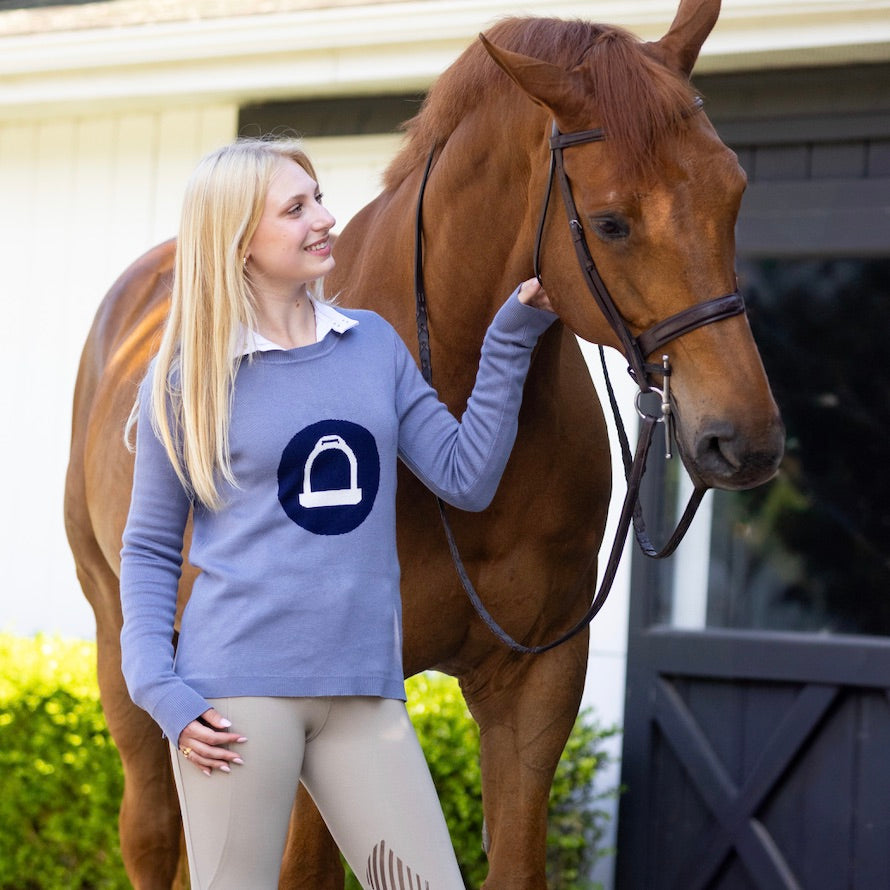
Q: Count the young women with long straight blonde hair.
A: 1